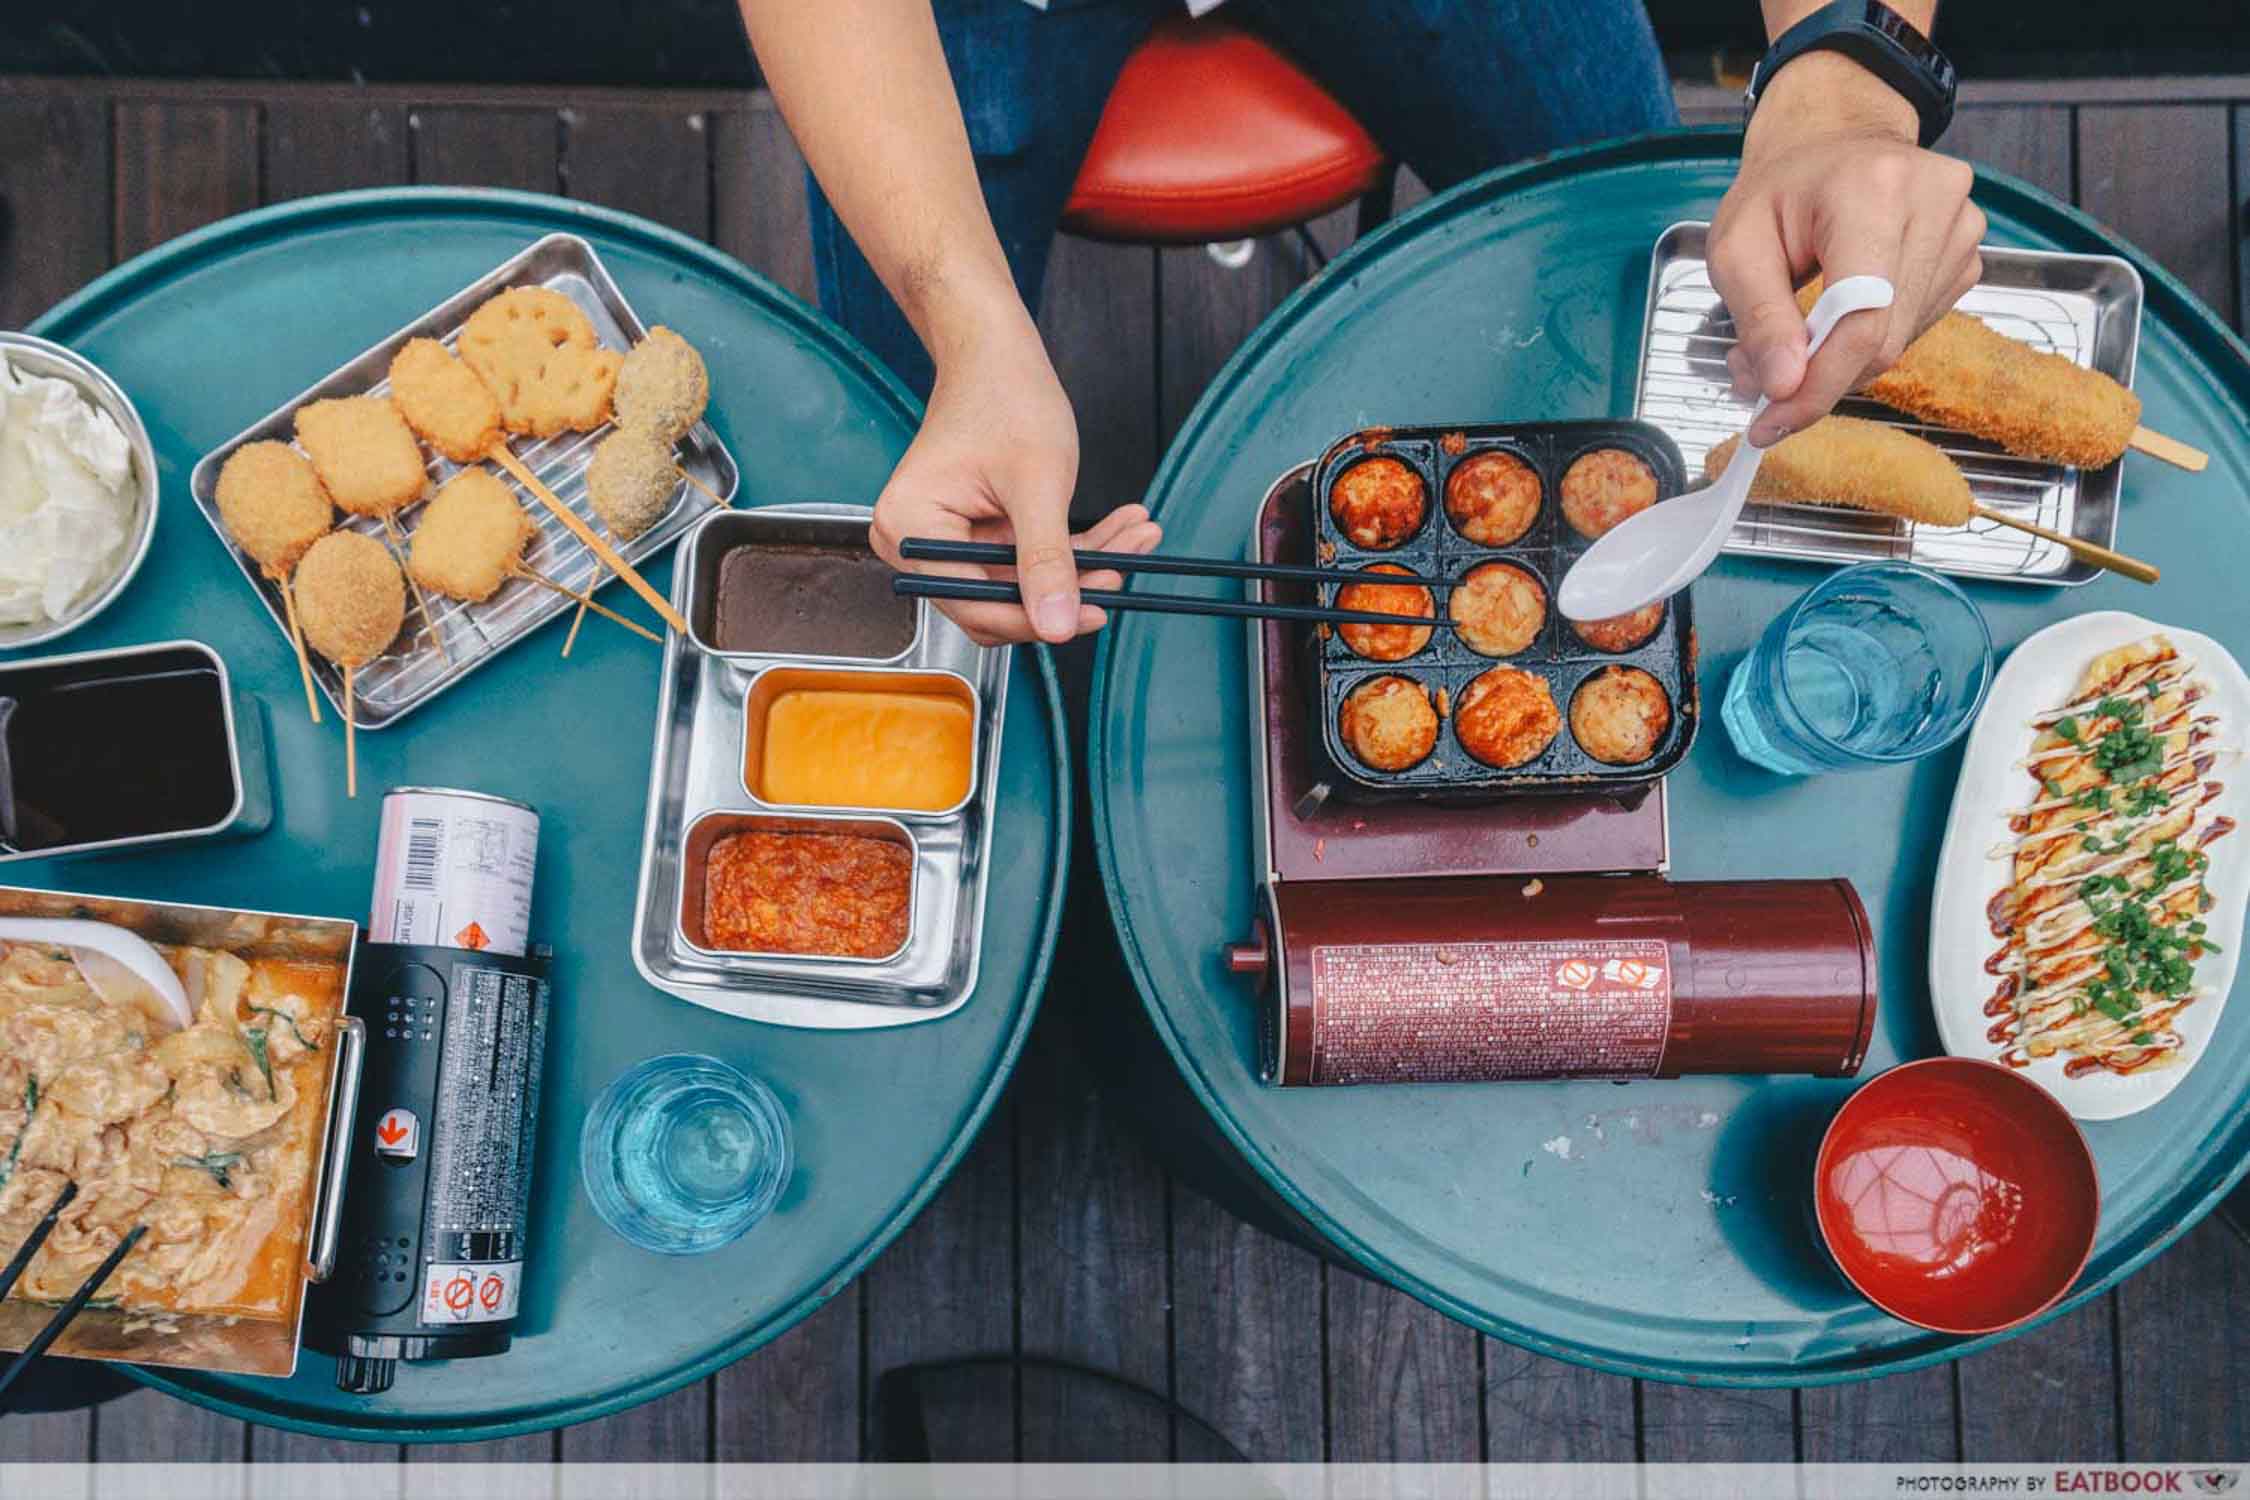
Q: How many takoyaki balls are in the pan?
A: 9